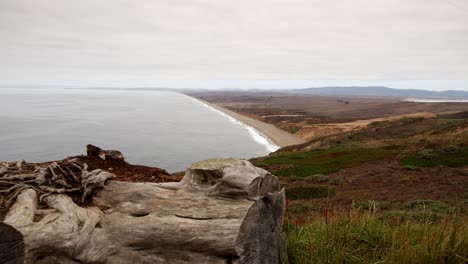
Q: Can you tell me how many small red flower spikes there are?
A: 4